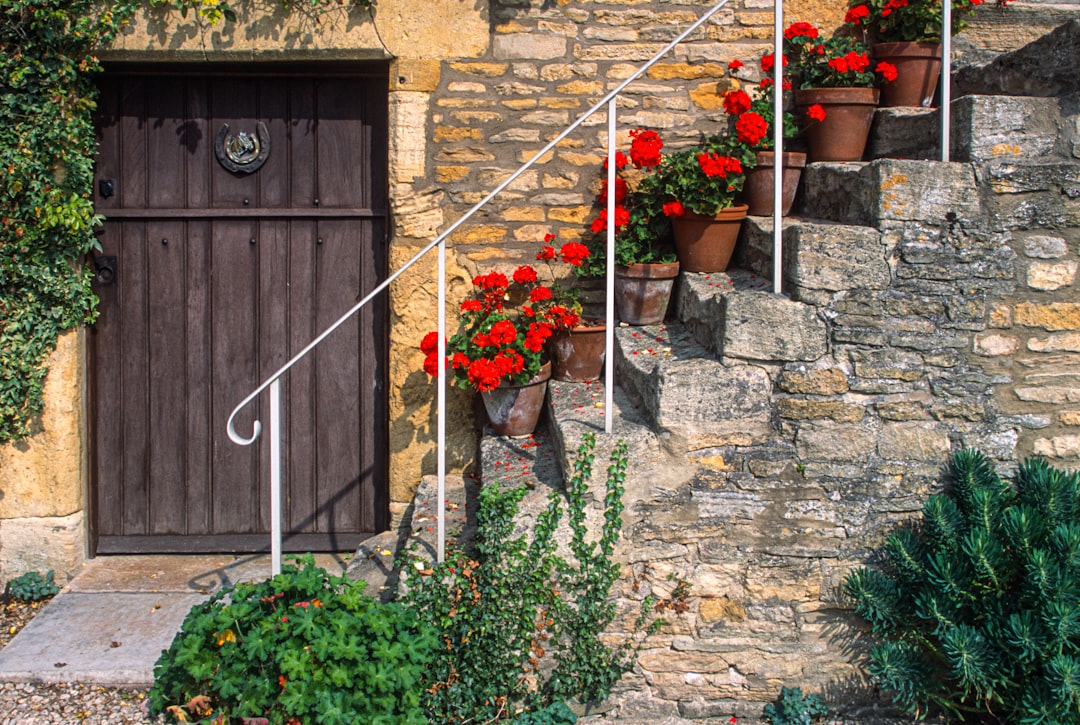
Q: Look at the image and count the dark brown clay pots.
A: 7